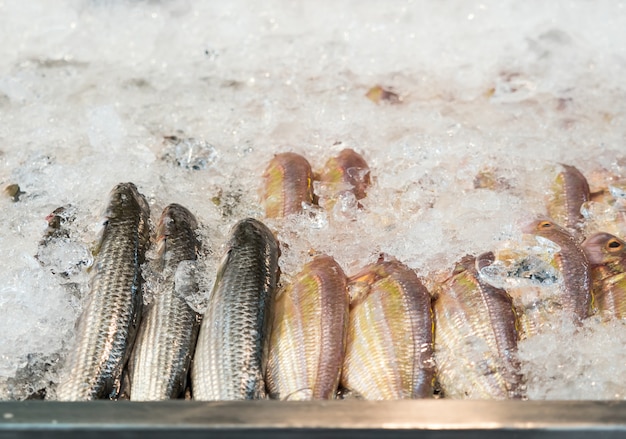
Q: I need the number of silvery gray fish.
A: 3